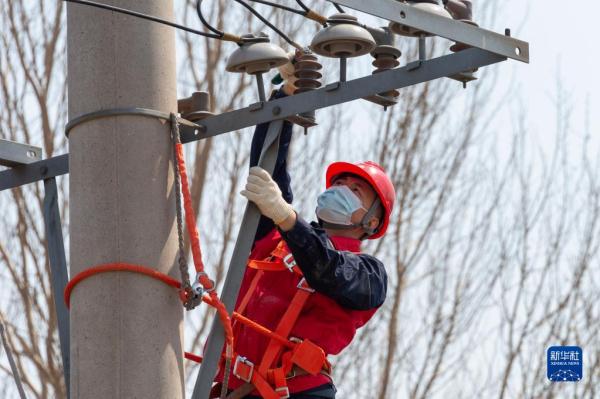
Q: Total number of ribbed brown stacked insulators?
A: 3